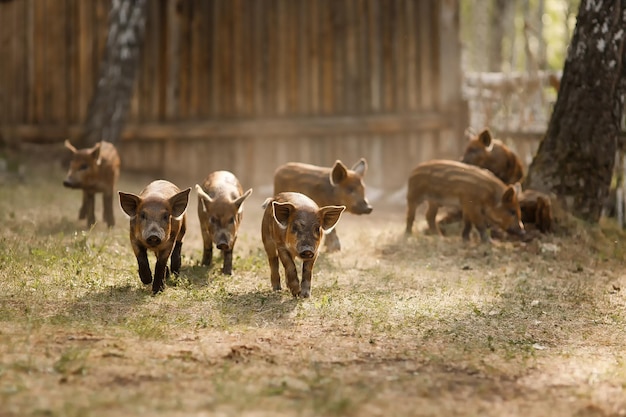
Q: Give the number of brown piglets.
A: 8